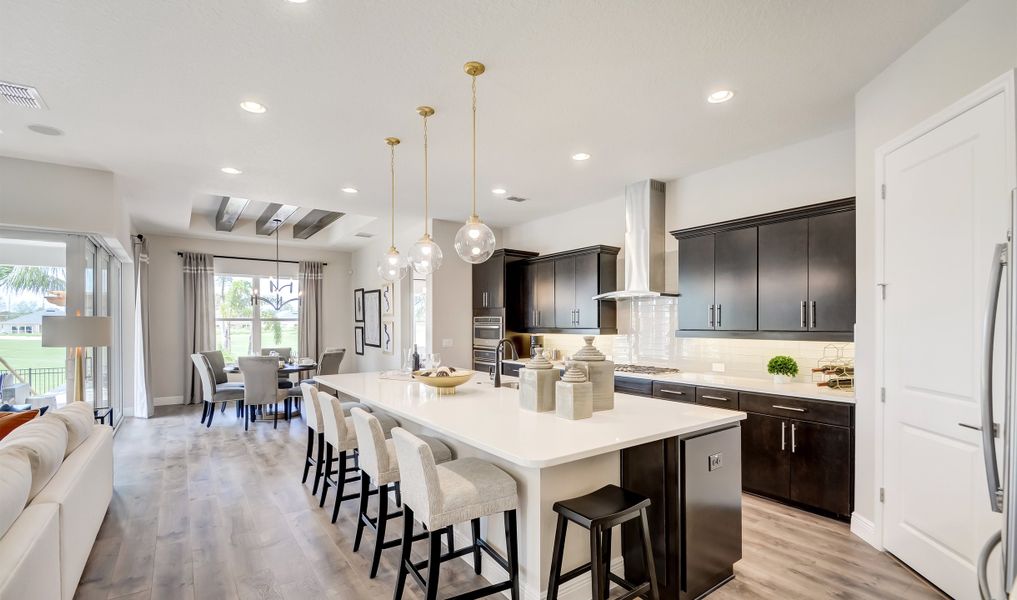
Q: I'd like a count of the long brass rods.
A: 3